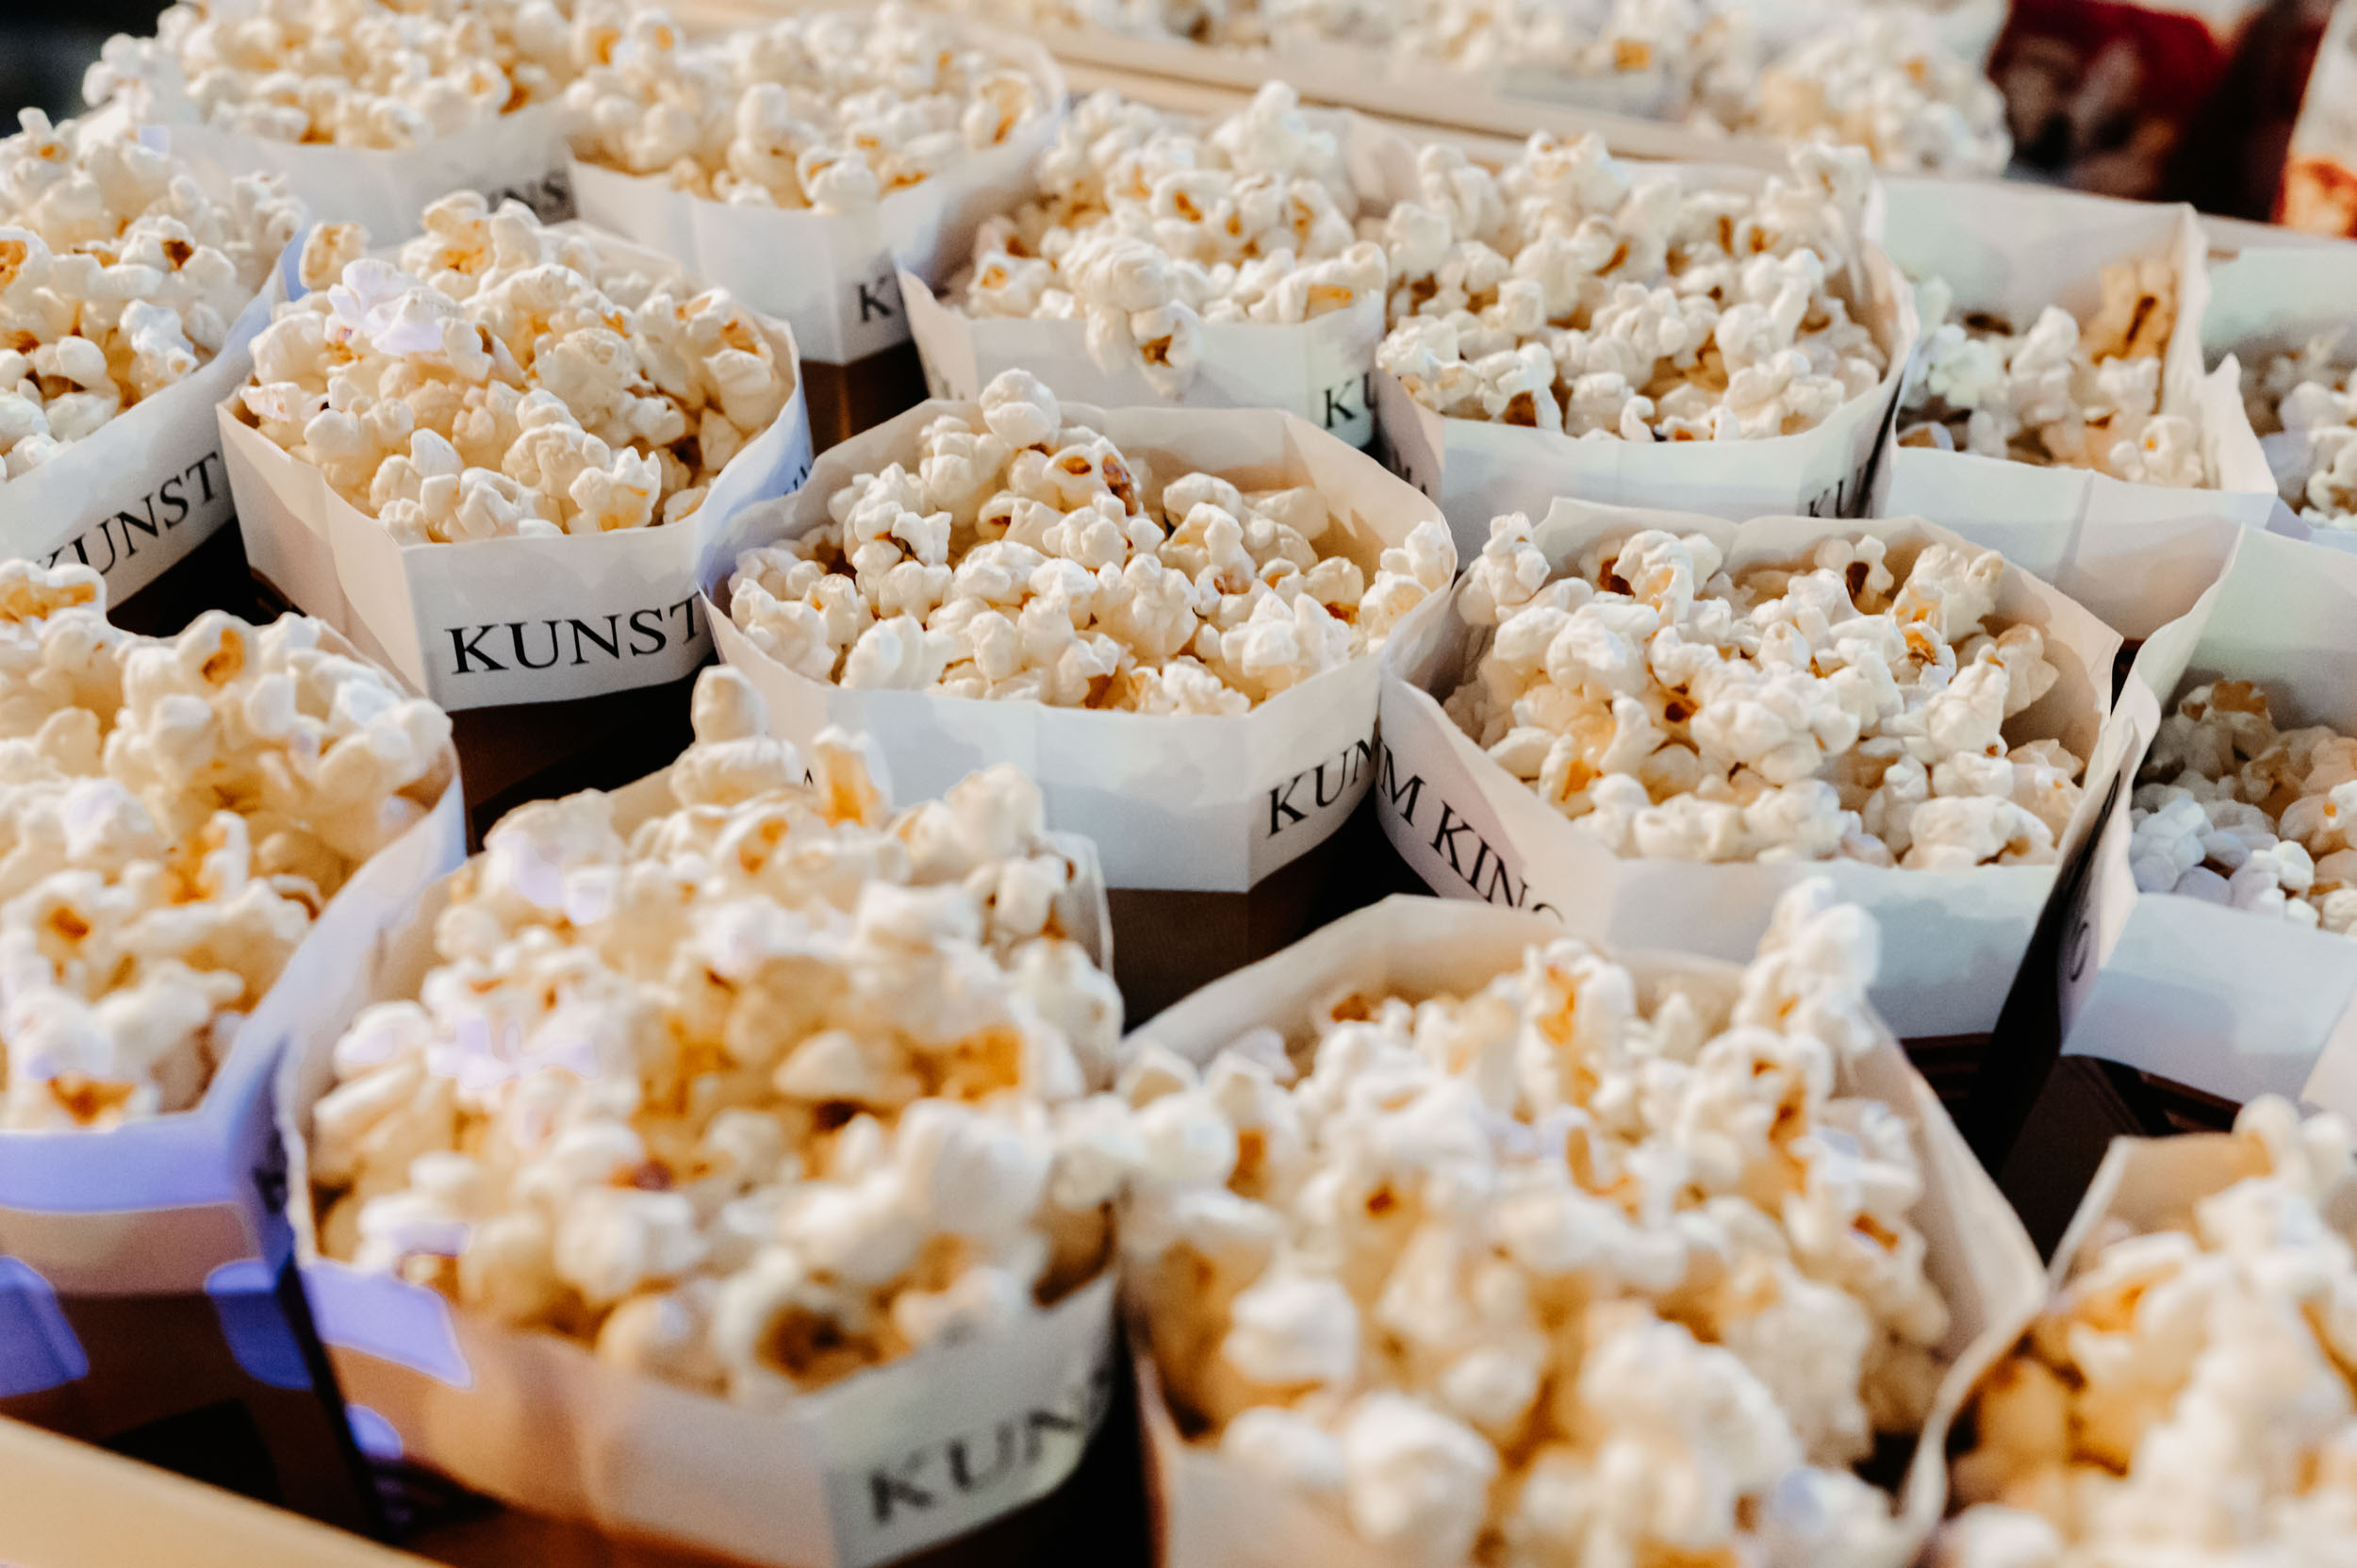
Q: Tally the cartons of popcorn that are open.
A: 15